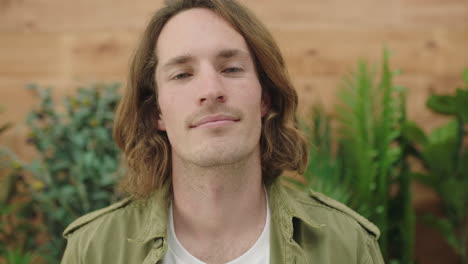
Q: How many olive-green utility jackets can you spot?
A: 1